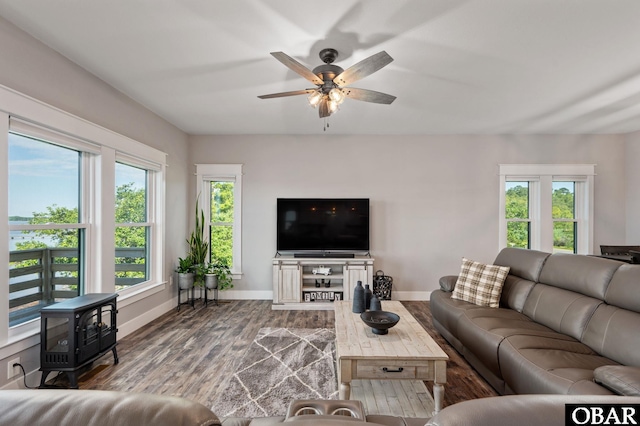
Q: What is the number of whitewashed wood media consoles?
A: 1